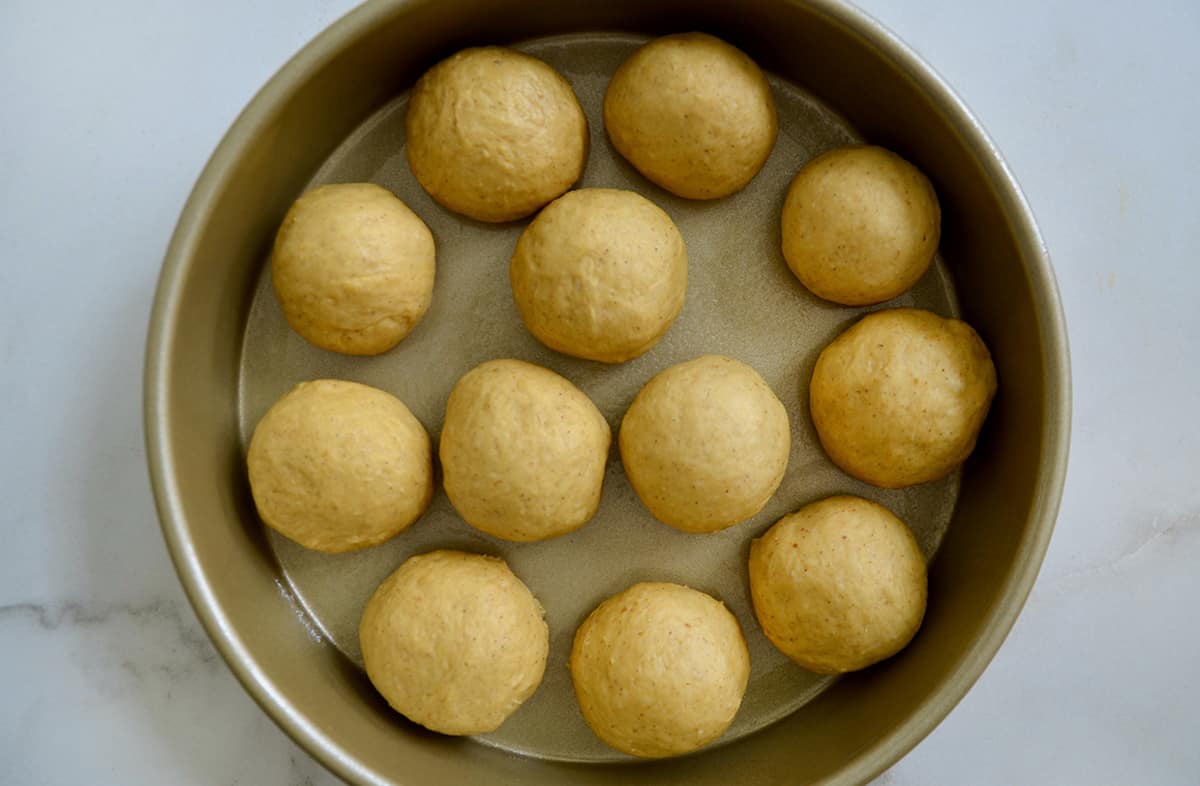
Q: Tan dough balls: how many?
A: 12